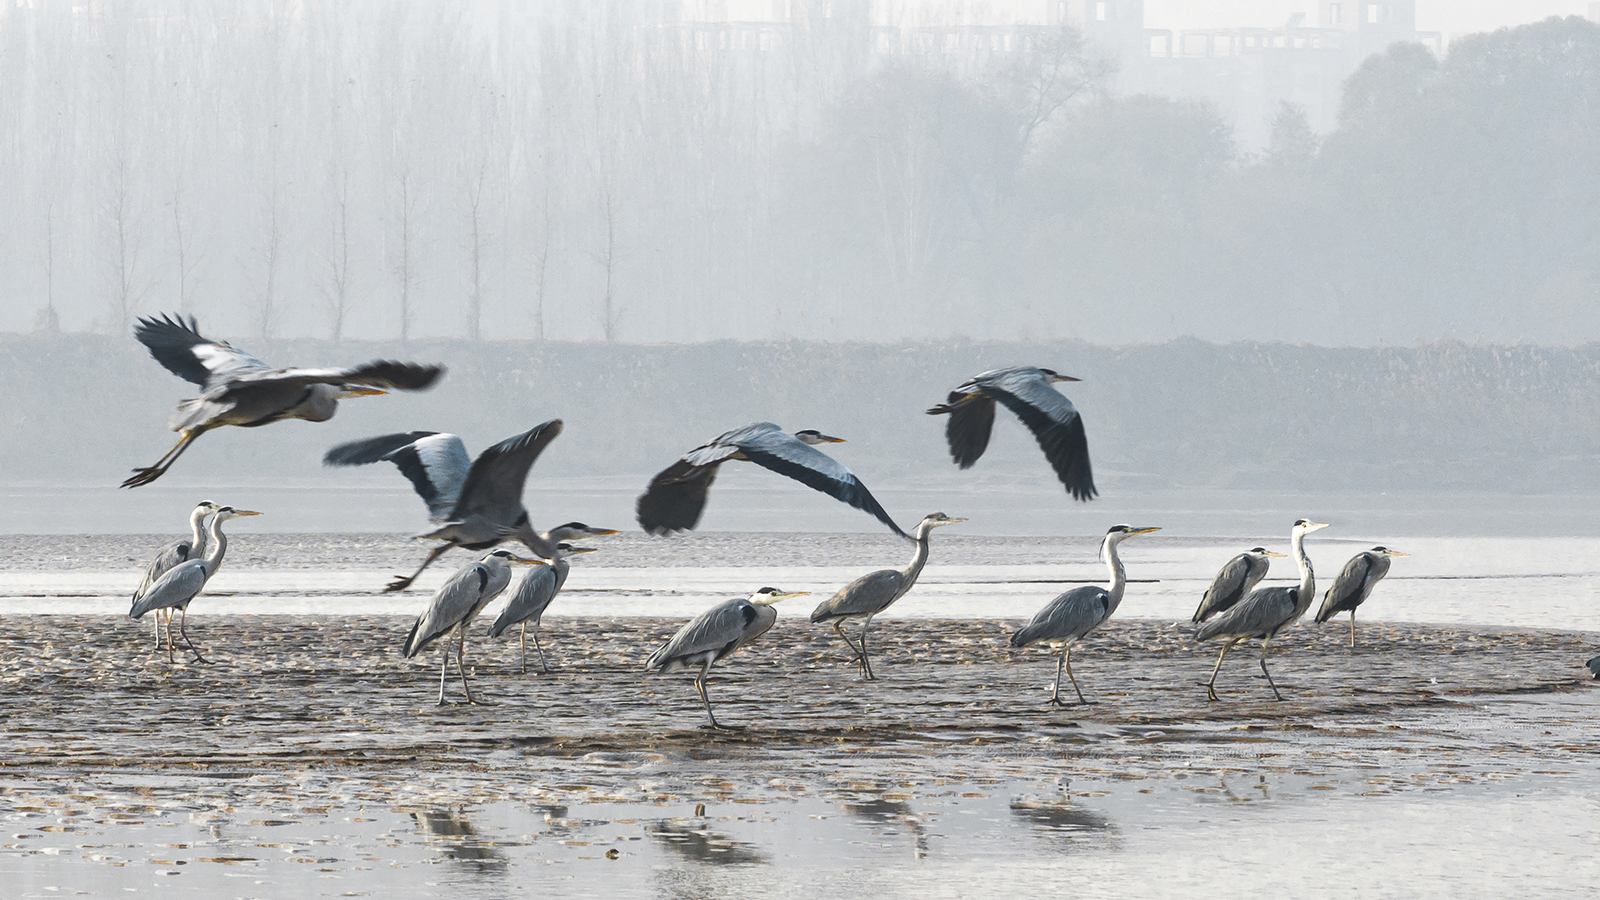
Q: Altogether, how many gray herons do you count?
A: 14